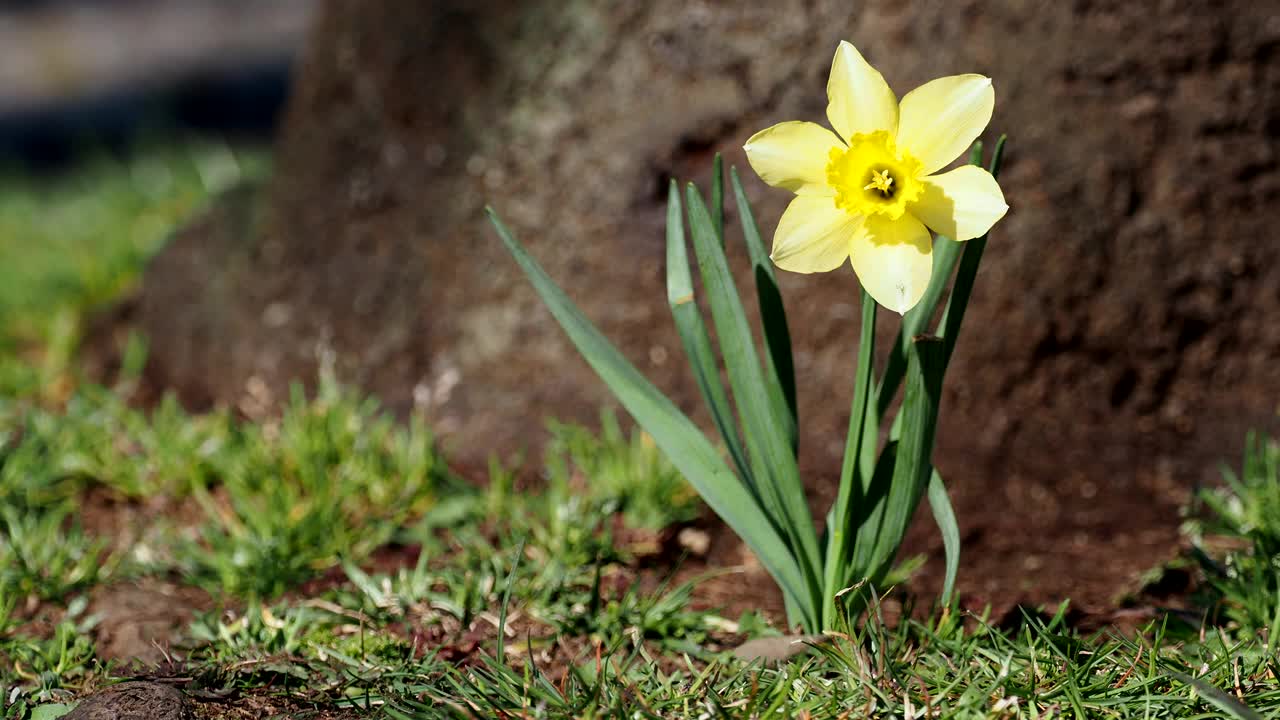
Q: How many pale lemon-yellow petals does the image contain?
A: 6